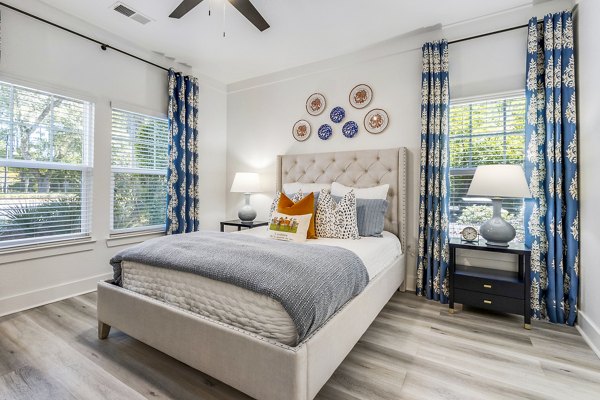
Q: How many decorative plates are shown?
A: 7